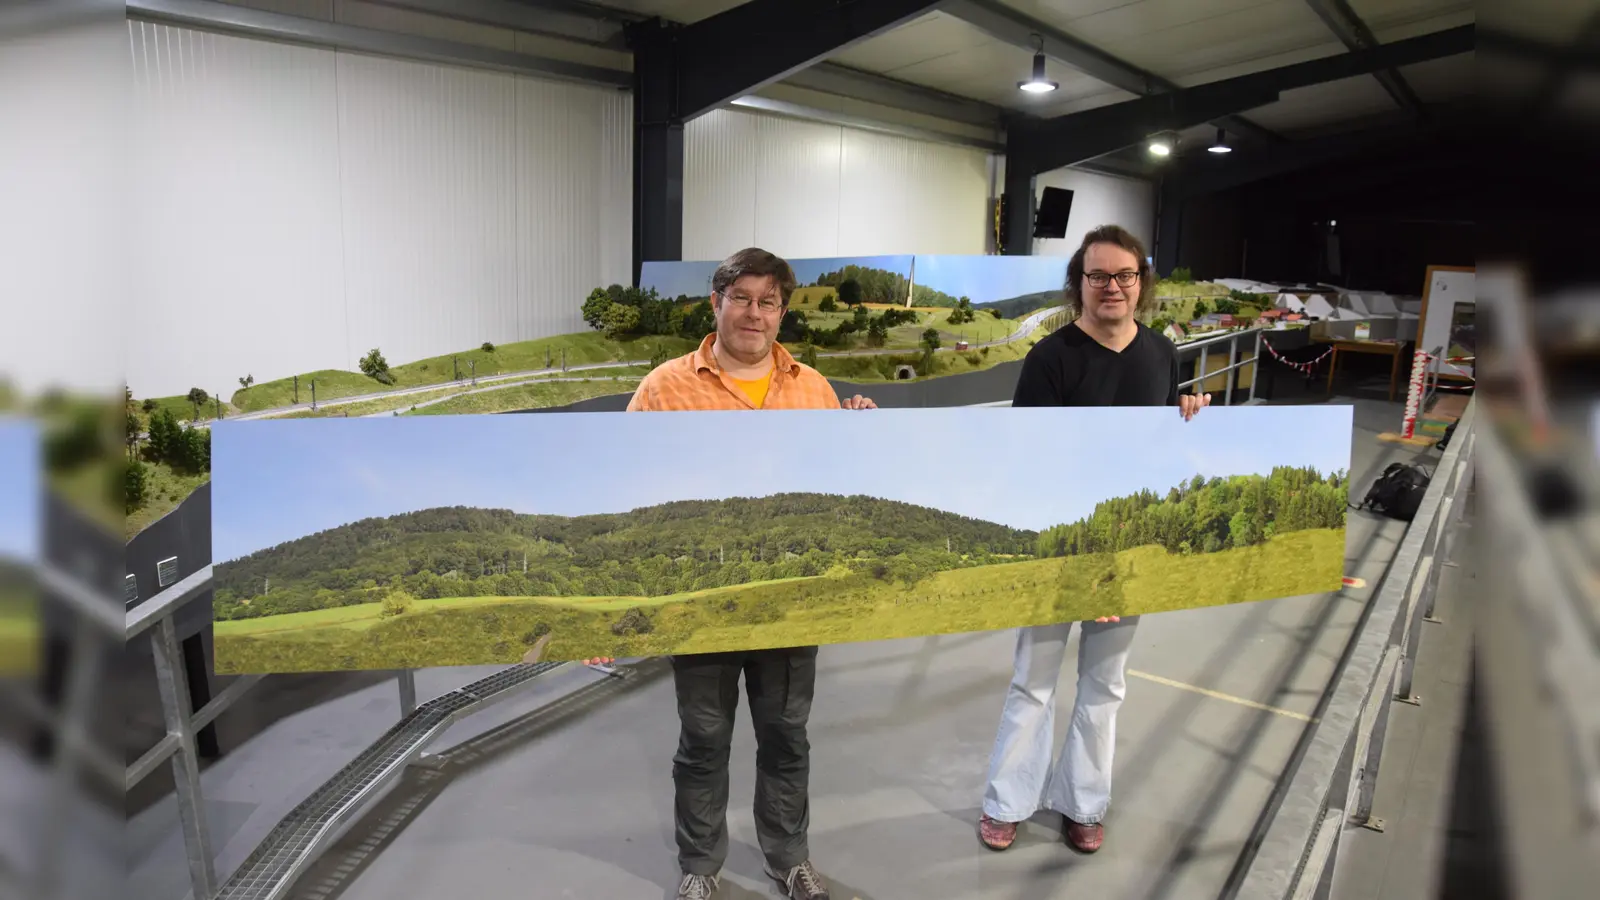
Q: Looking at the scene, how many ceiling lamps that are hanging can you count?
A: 3